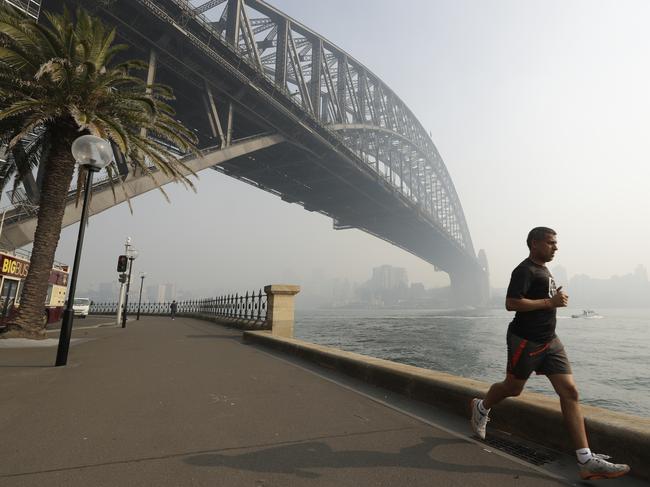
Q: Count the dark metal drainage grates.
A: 1